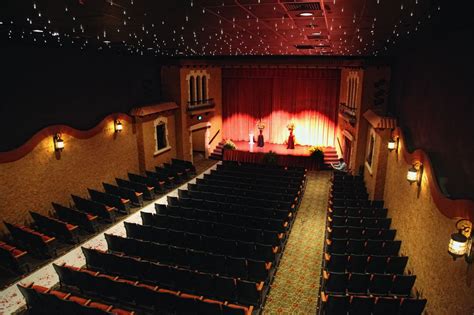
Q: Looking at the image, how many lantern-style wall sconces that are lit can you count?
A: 5